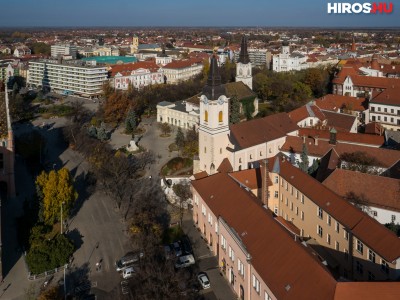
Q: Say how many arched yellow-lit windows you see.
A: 2